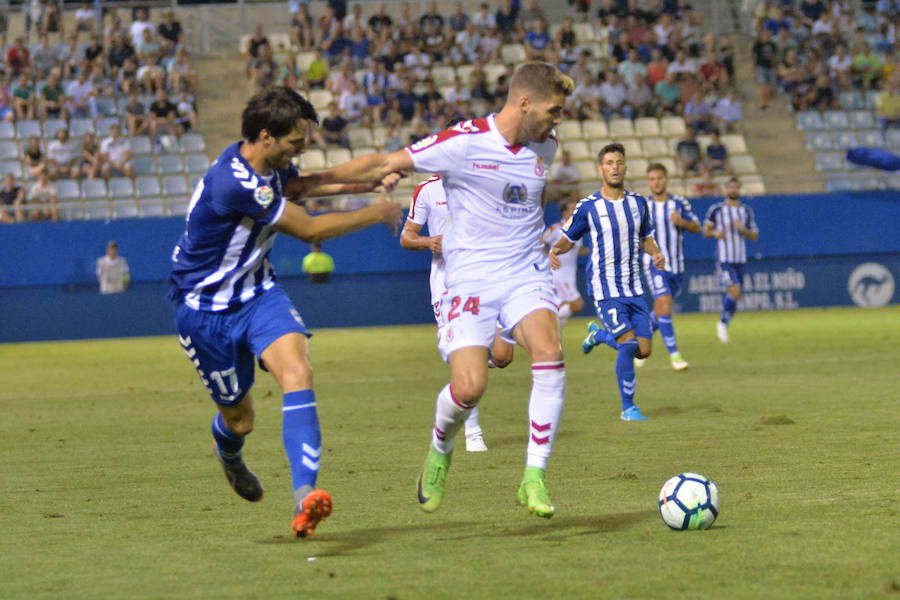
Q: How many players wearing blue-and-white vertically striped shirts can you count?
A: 4